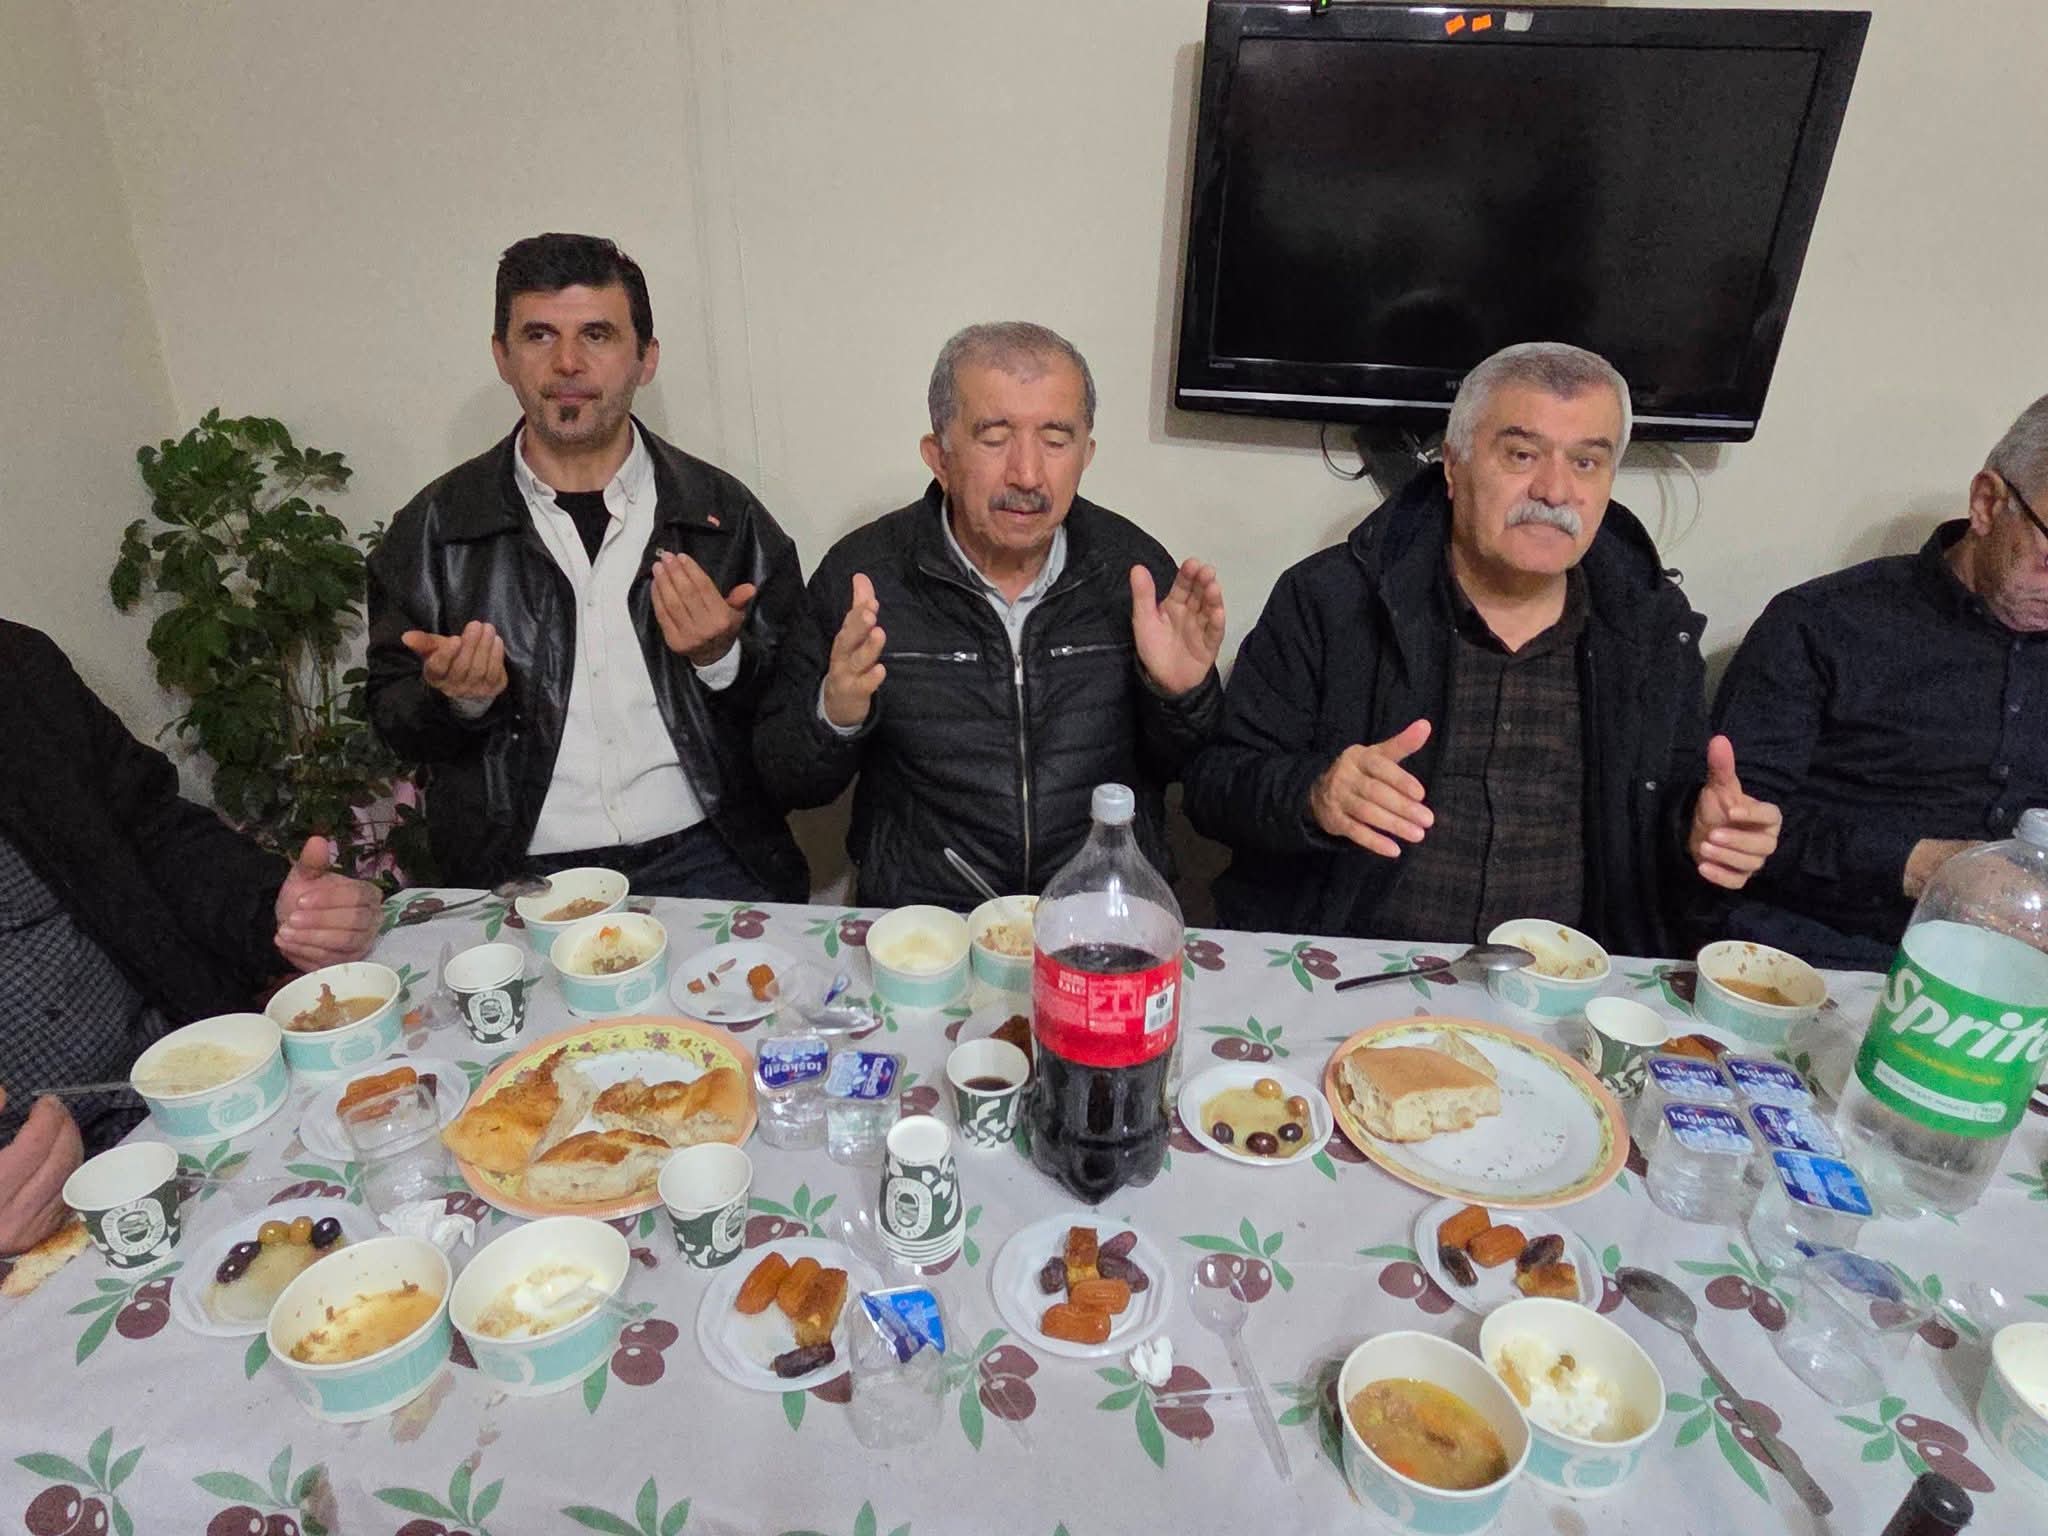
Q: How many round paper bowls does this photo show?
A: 13